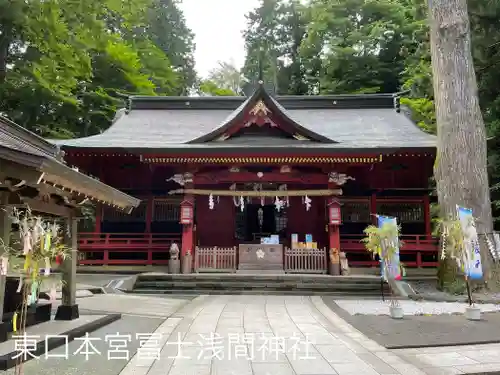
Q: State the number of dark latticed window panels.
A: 4